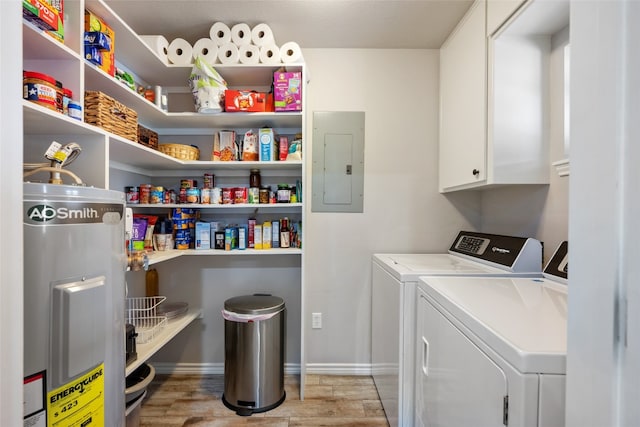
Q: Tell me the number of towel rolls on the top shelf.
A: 10